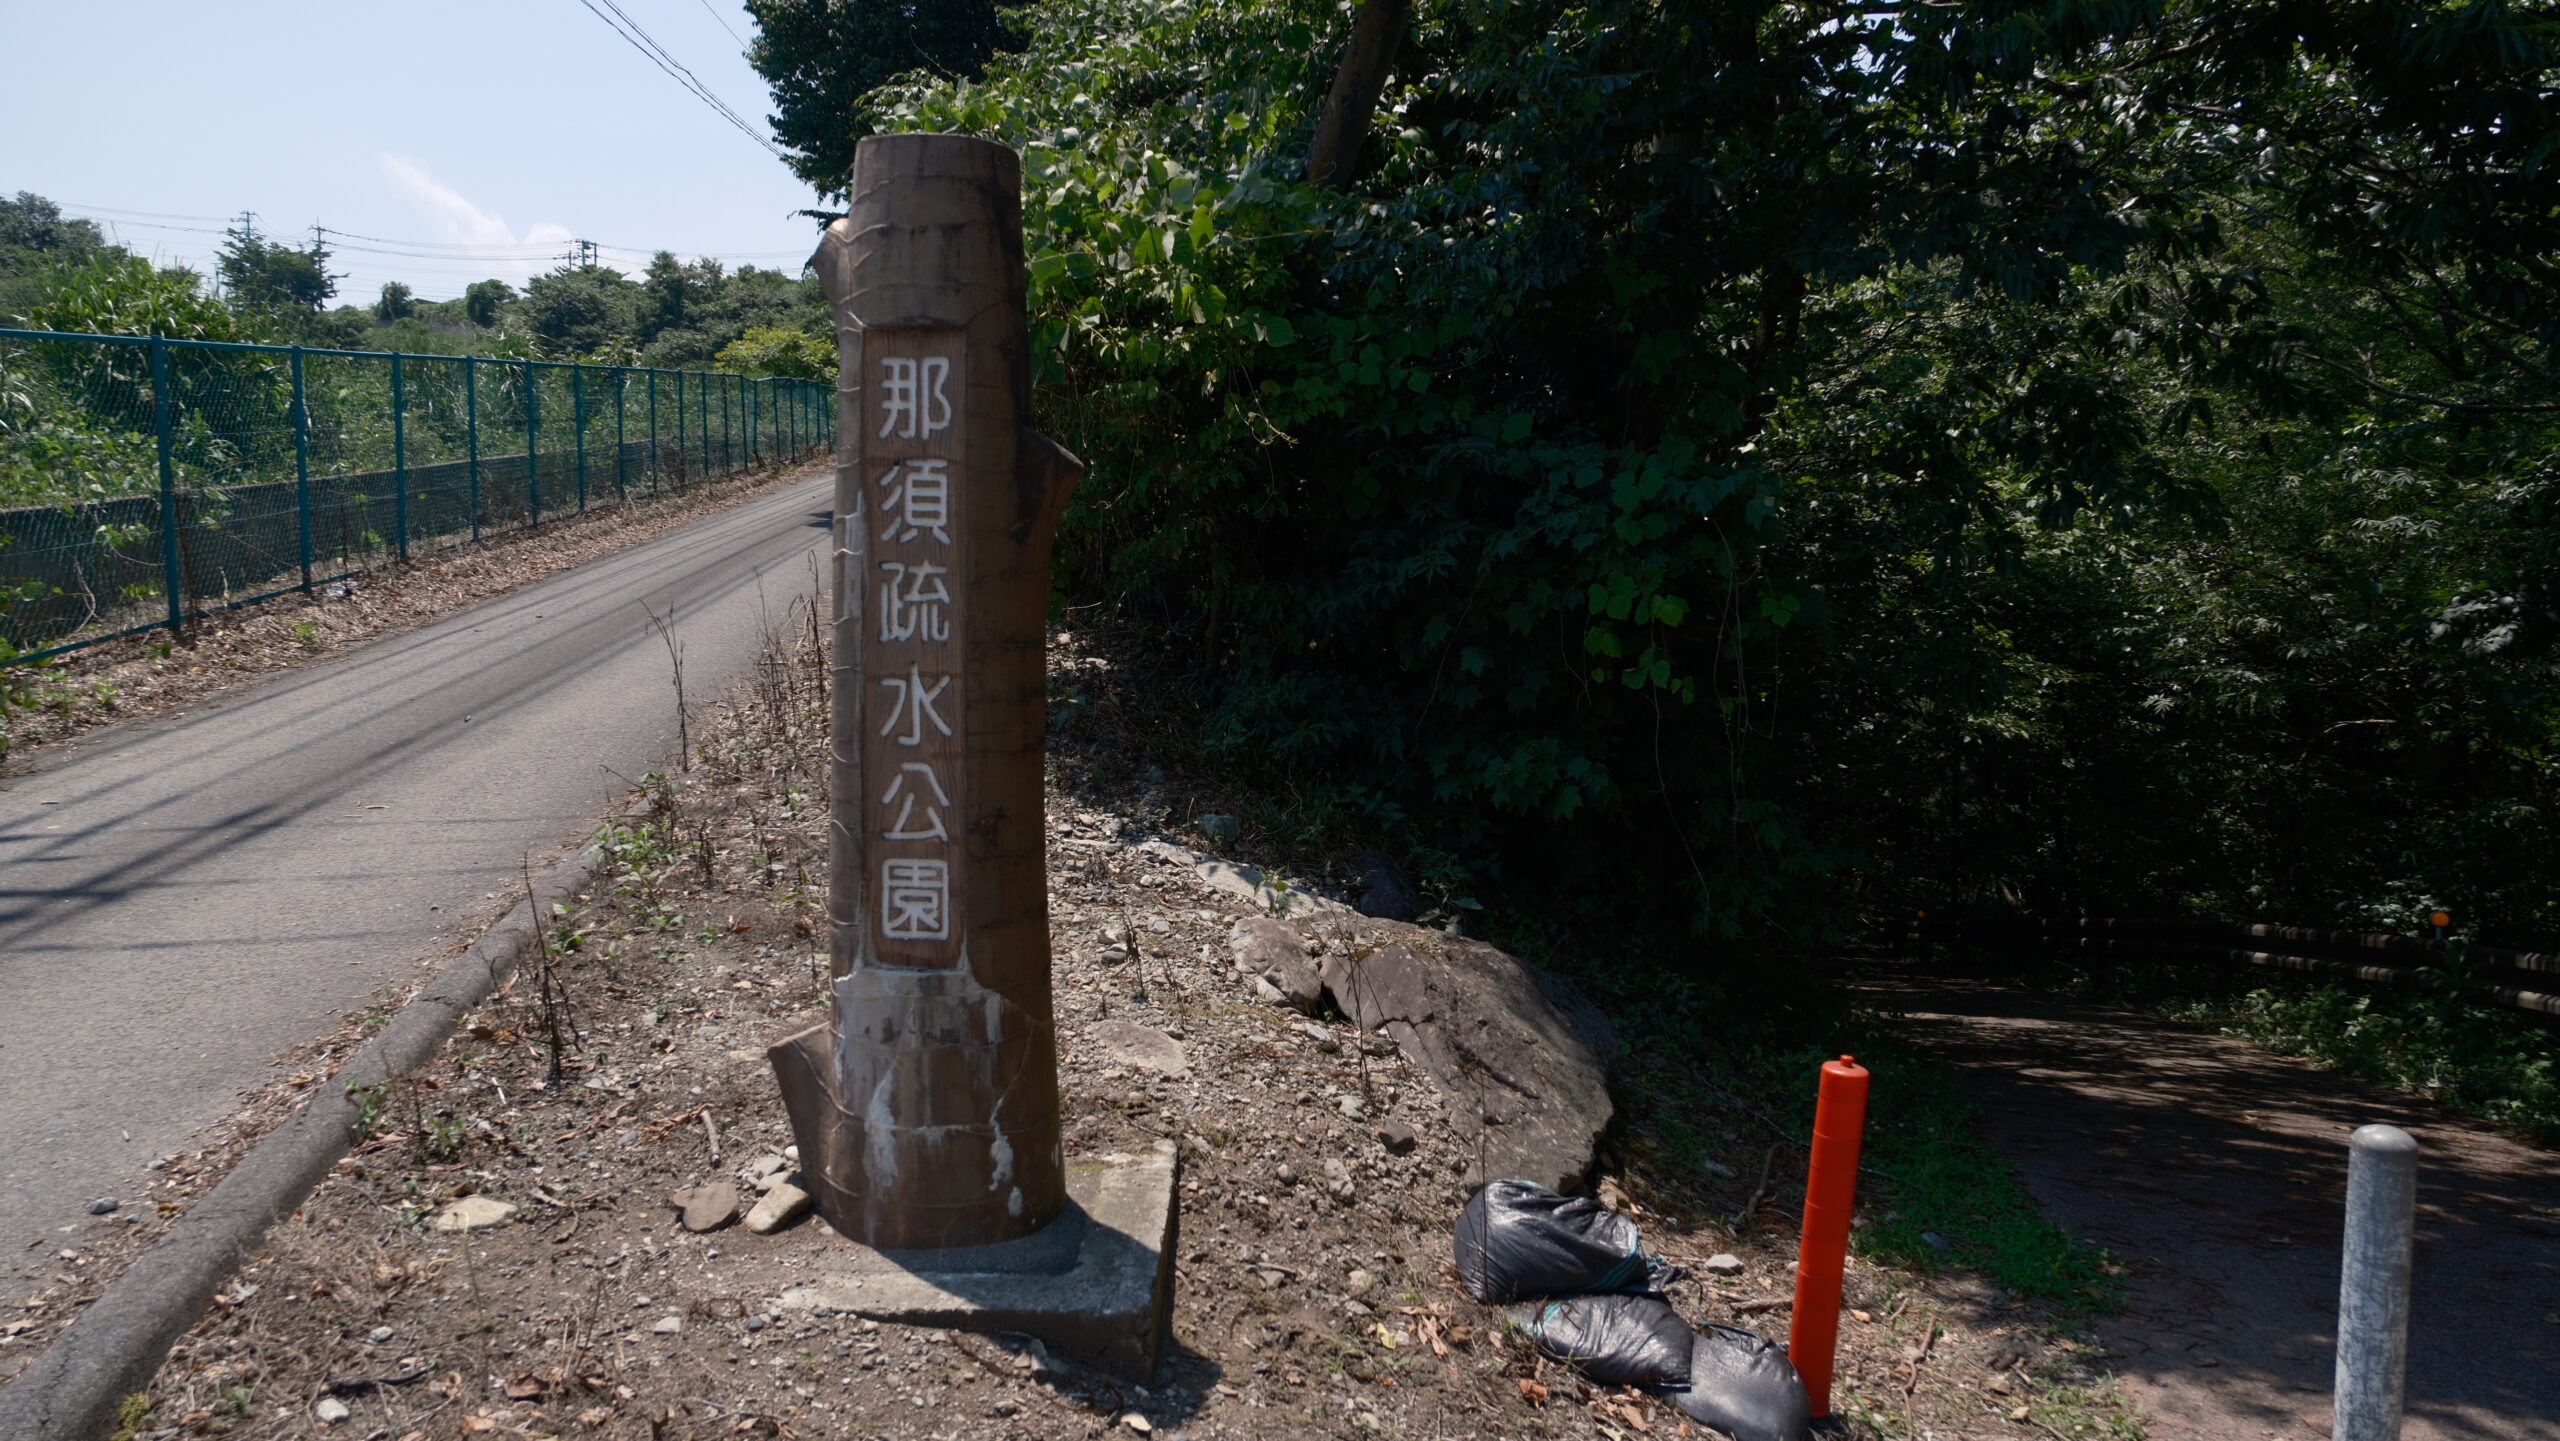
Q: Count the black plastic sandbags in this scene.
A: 3